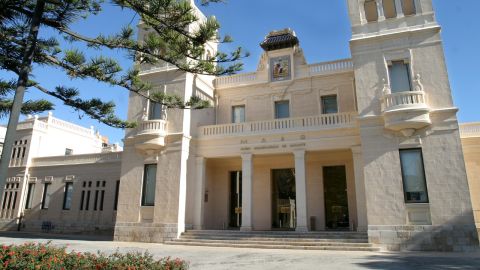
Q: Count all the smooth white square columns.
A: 4